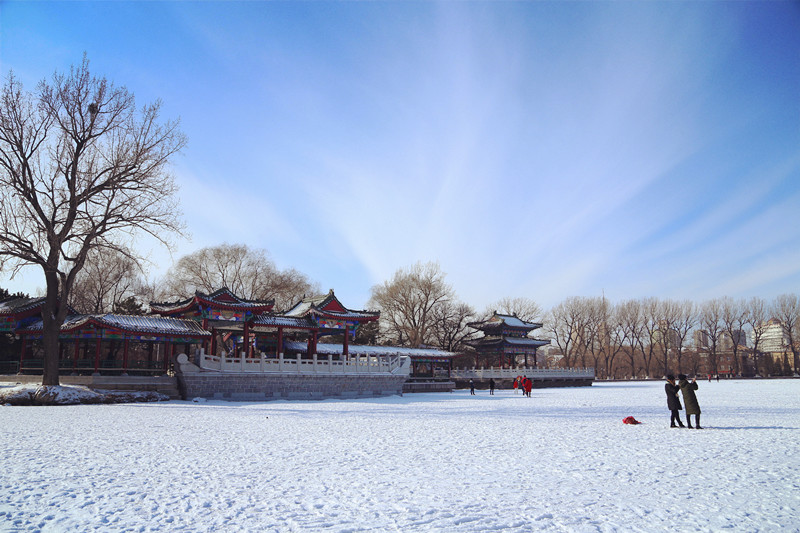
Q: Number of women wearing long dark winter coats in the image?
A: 2